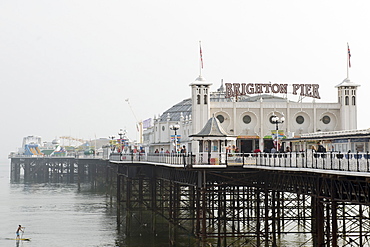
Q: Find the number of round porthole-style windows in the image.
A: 5